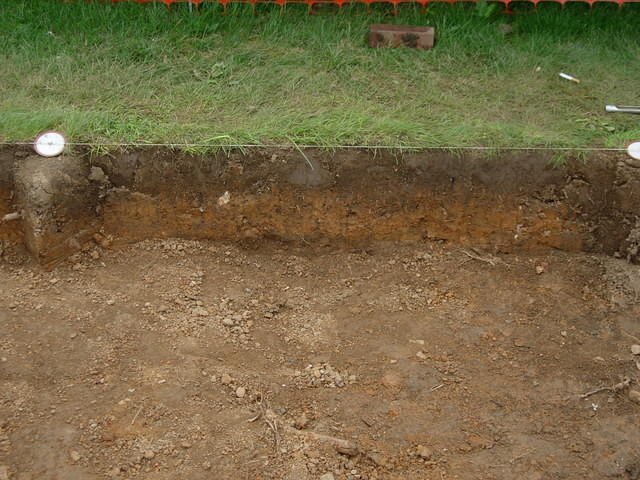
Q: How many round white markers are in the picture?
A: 2